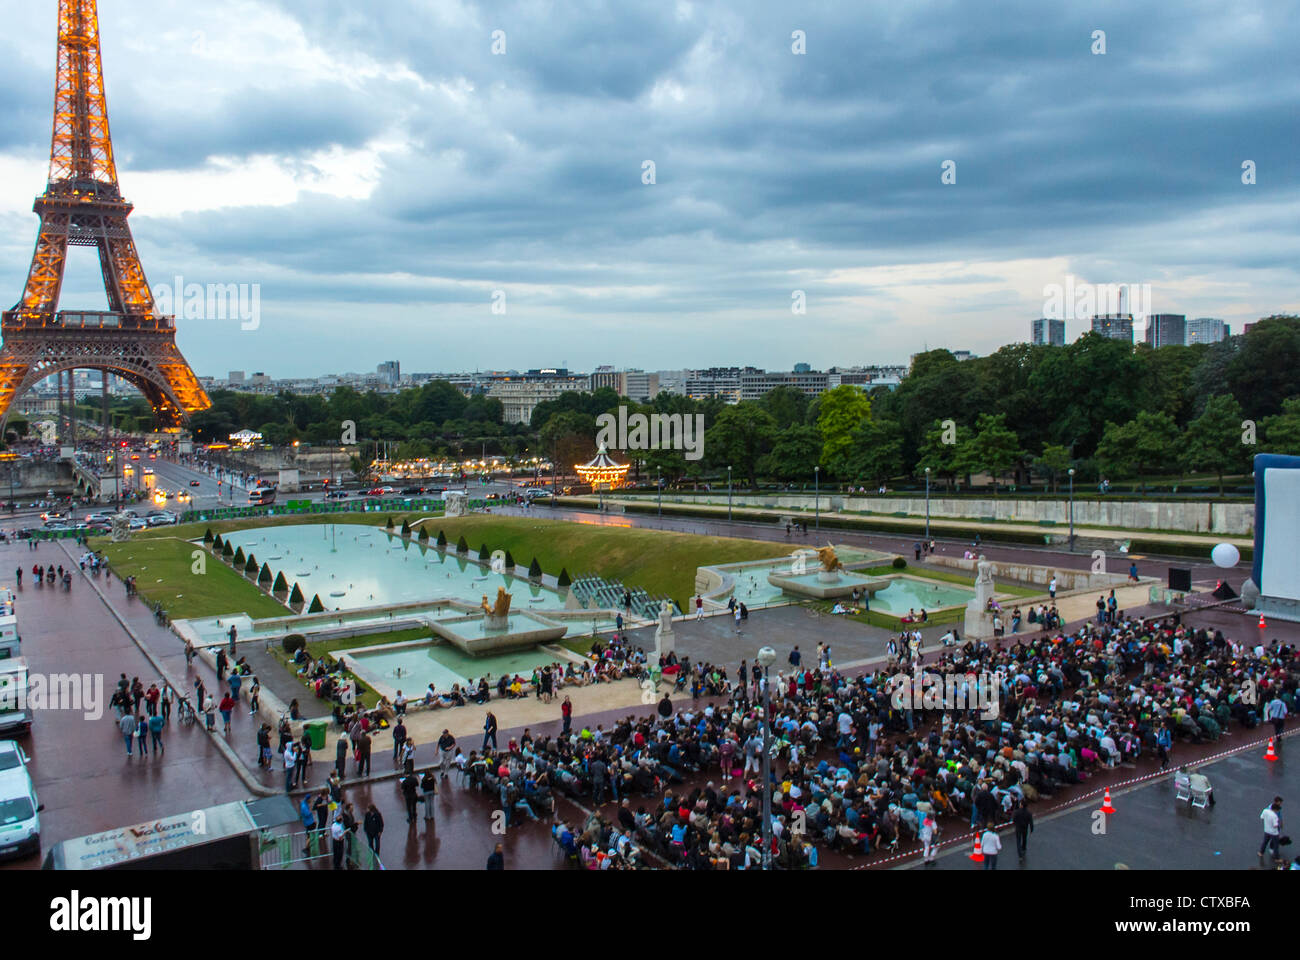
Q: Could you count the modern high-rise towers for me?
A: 4